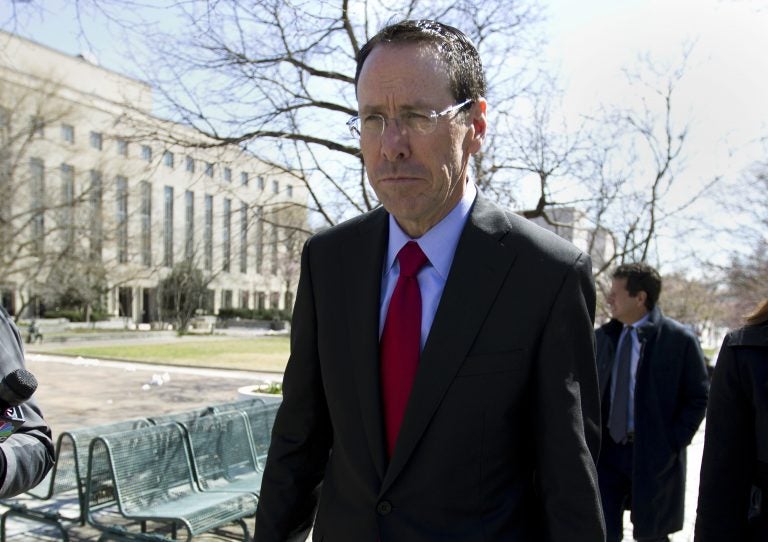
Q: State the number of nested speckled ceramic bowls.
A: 0